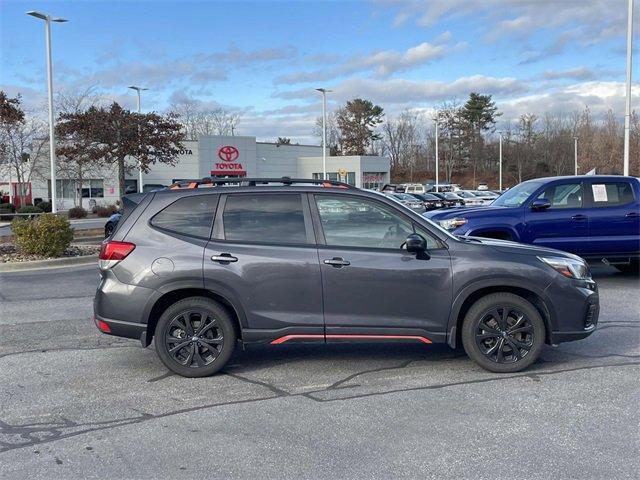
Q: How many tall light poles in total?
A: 7